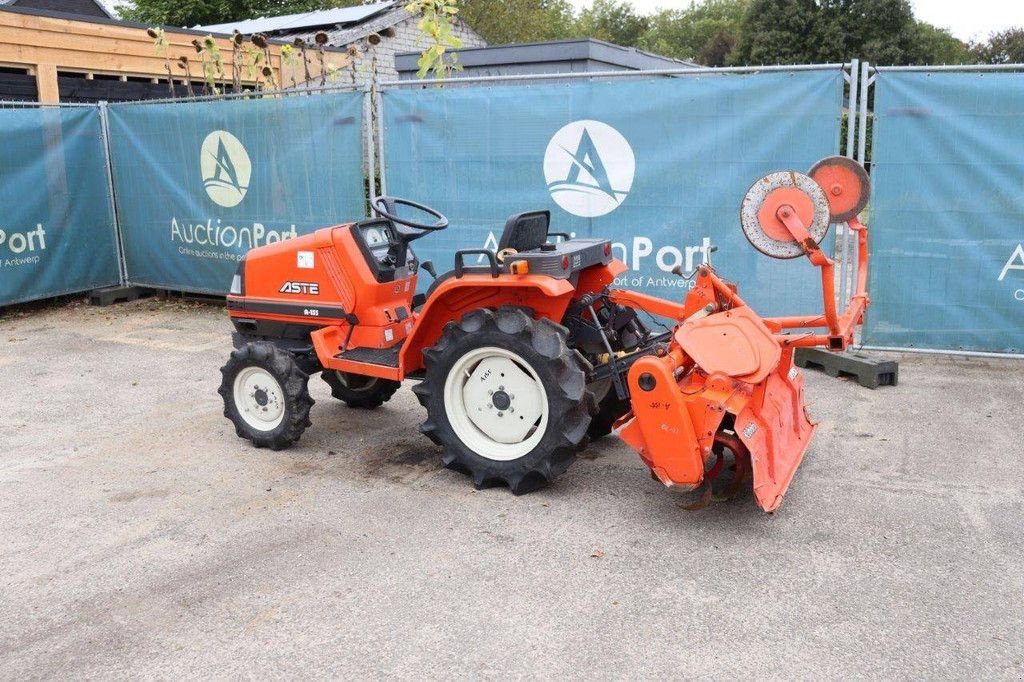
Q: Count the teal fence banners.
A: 4